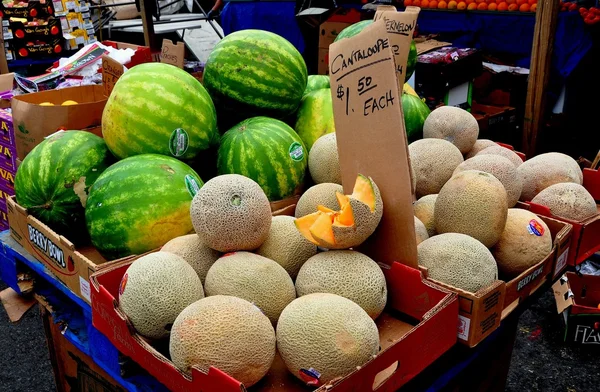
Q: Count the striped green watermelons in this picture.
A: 9